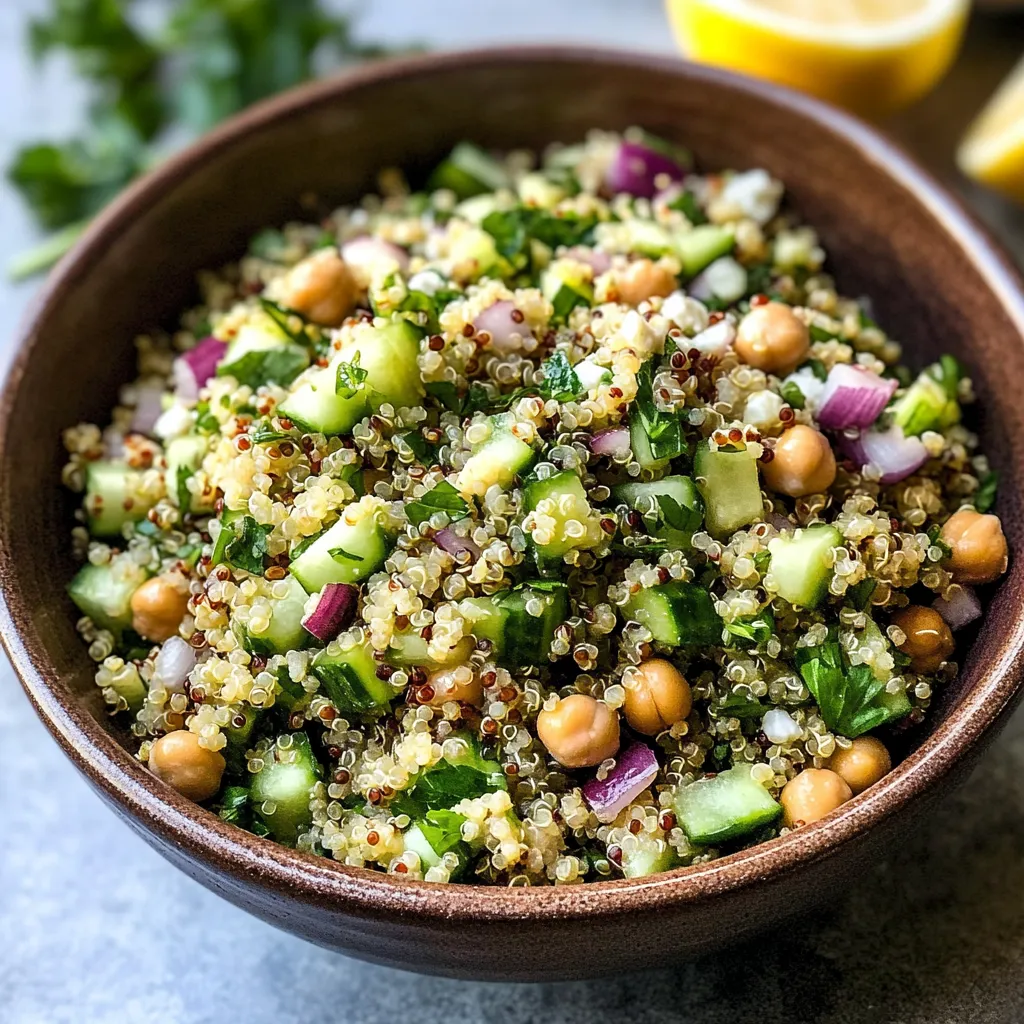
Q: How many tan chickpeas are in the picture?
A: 13